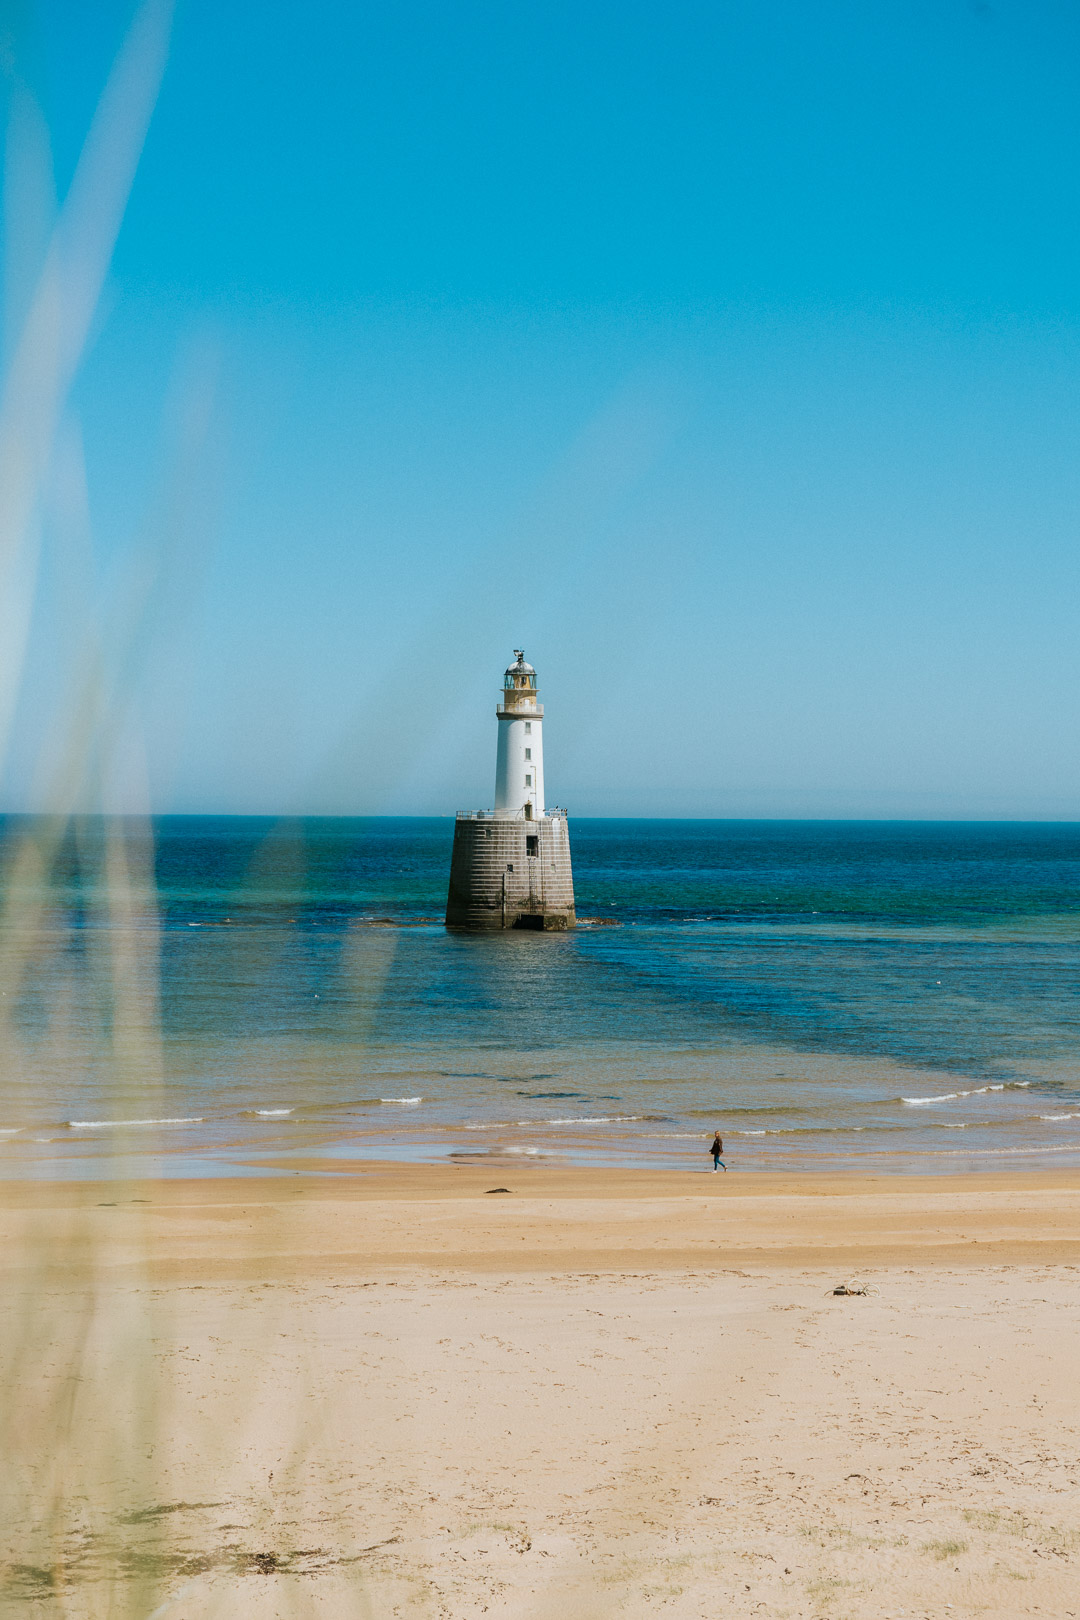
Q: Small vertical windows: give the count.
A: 3